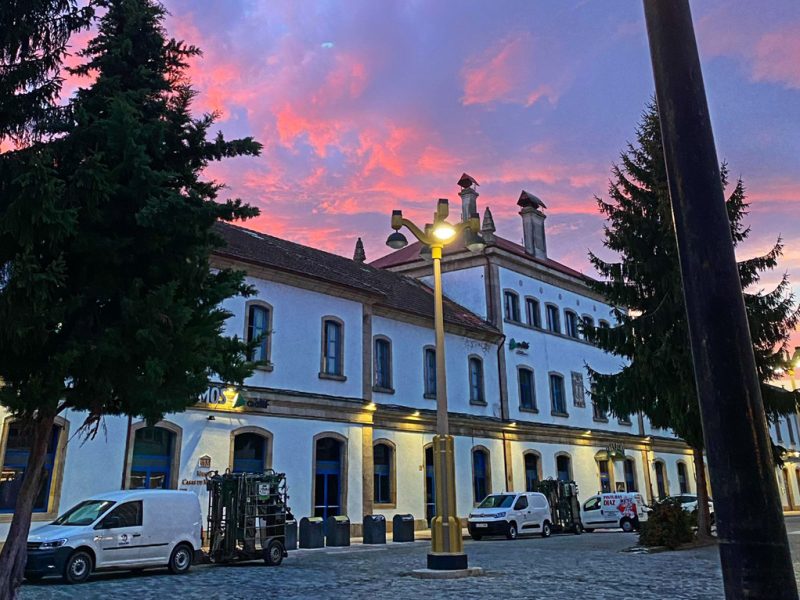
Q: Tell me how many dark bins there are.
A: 5